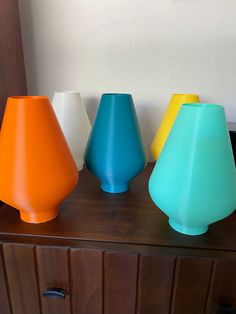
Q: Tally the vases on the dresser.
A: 5